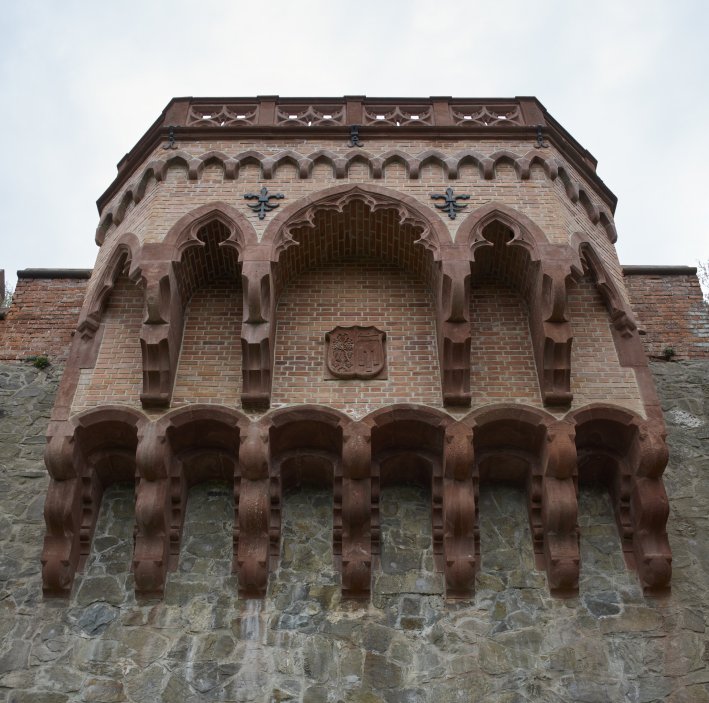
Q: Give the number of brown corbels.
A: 11